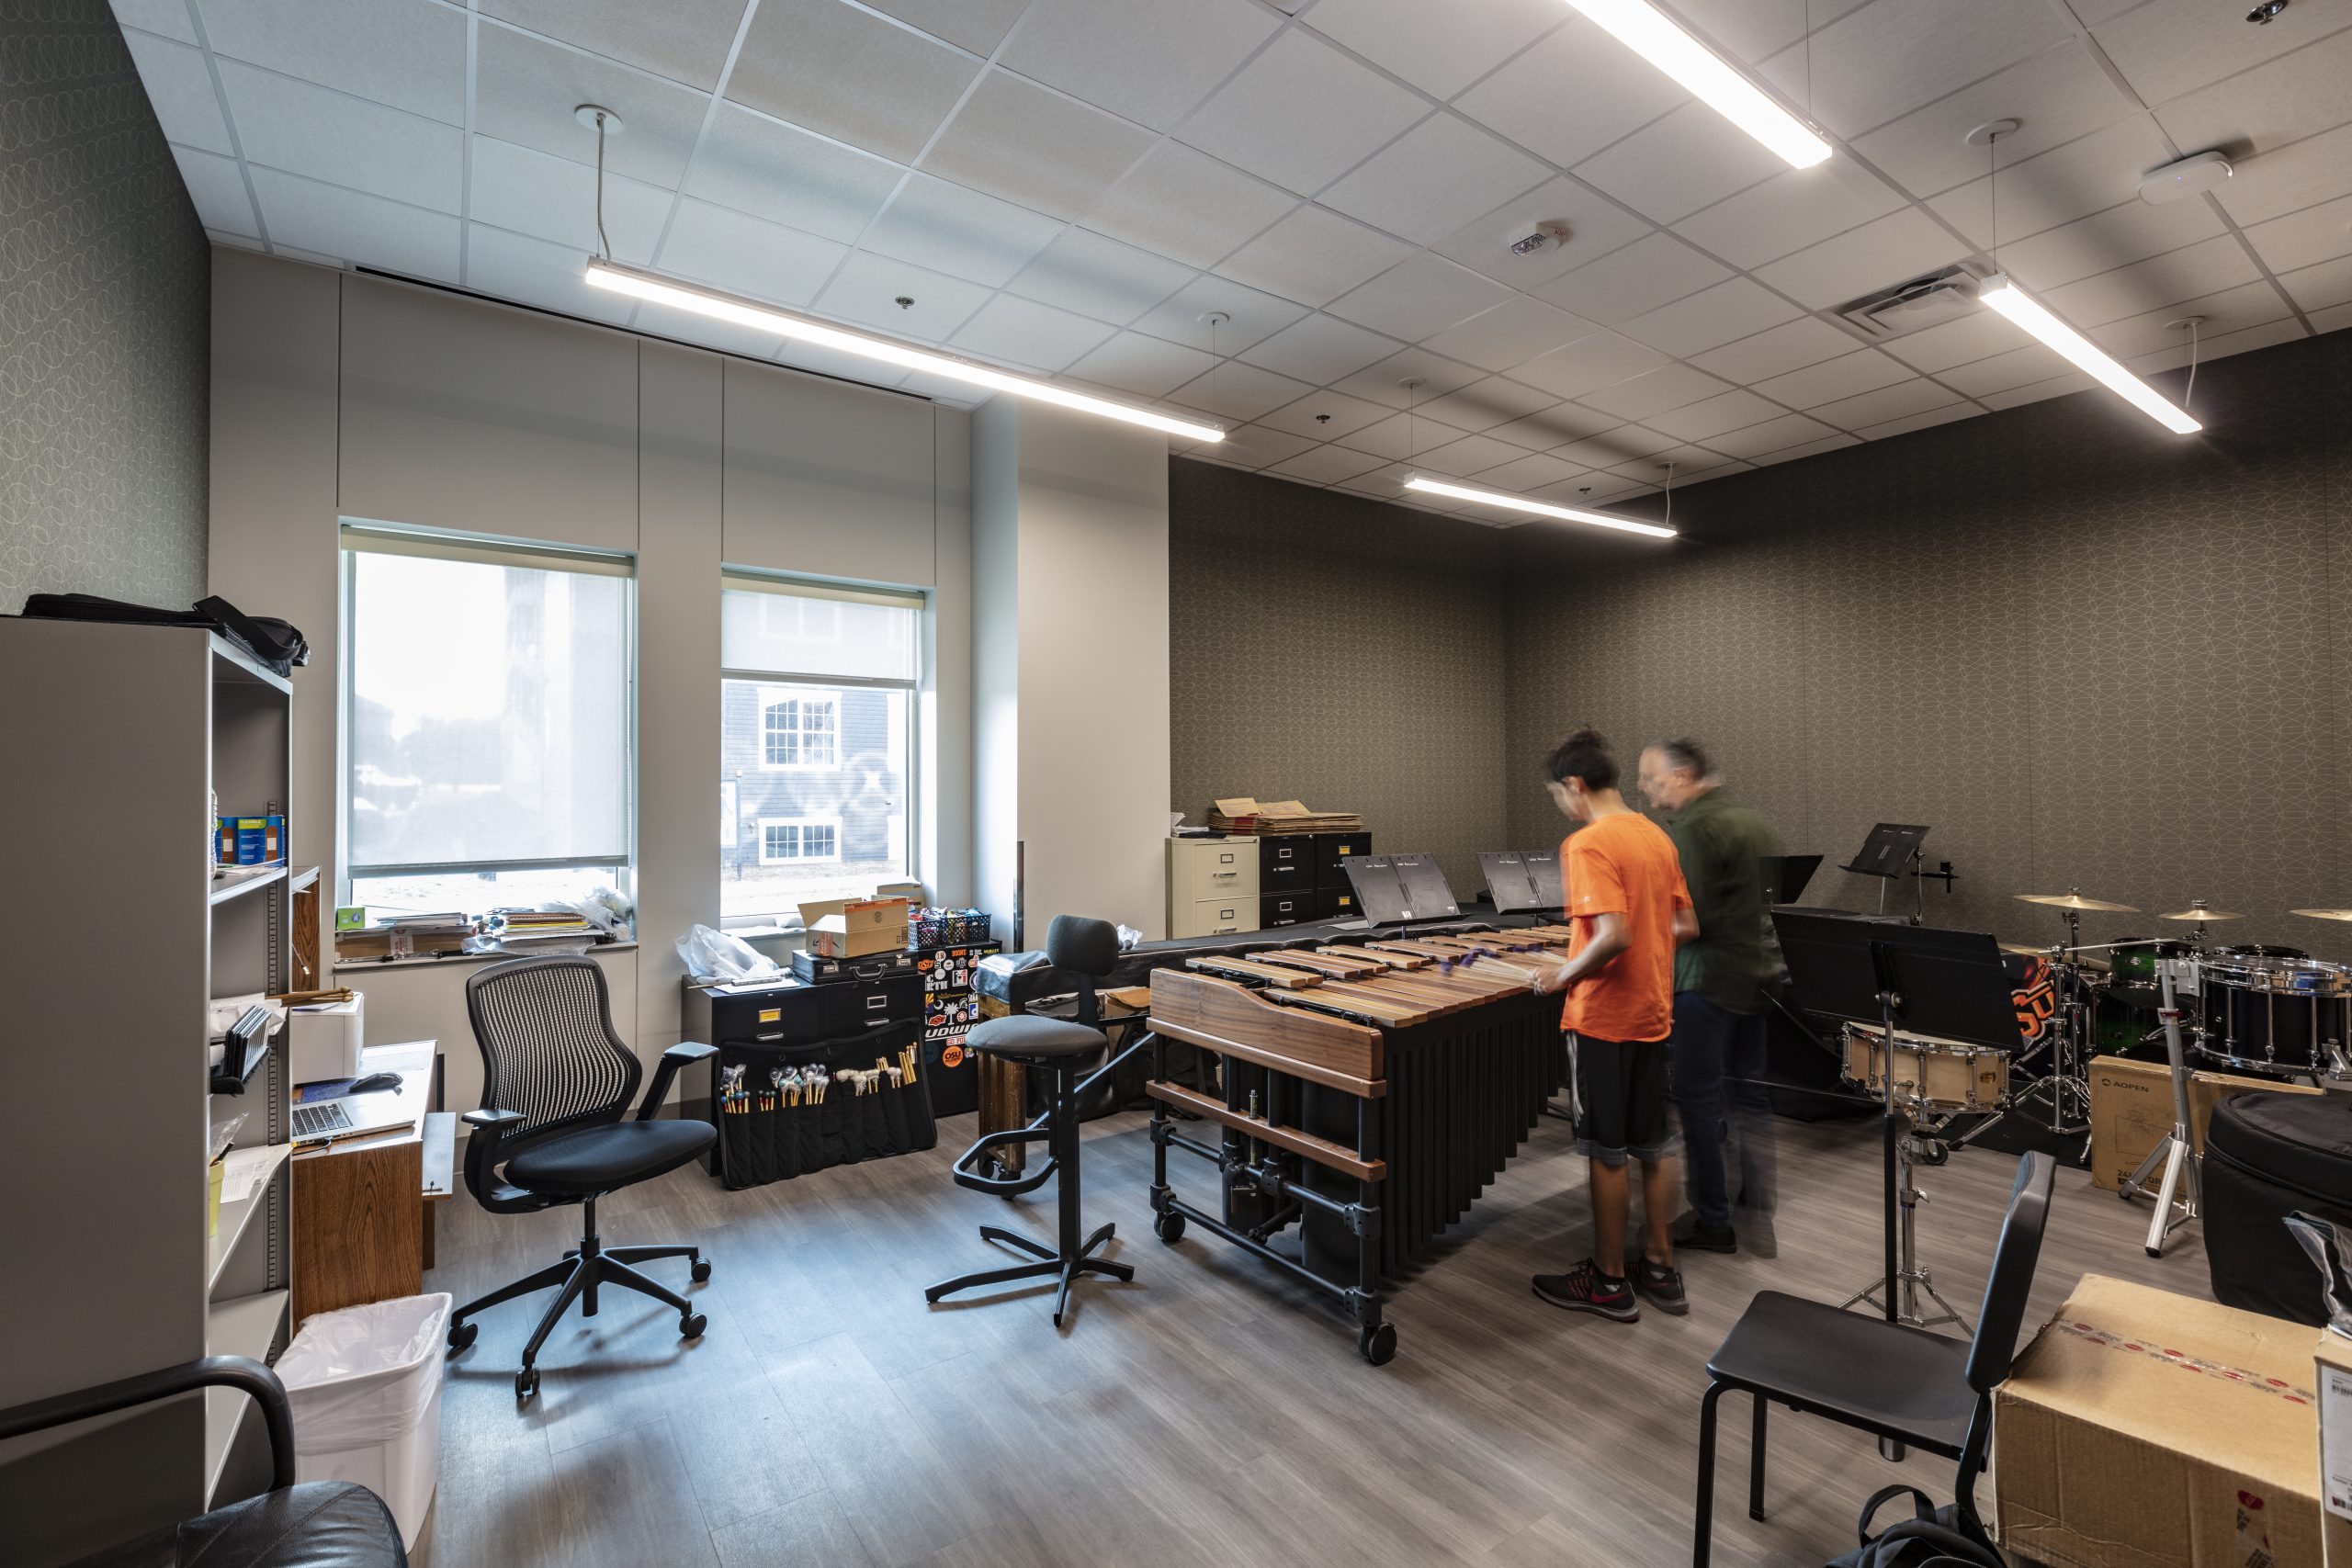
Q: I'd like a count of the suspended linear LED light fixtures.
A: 4